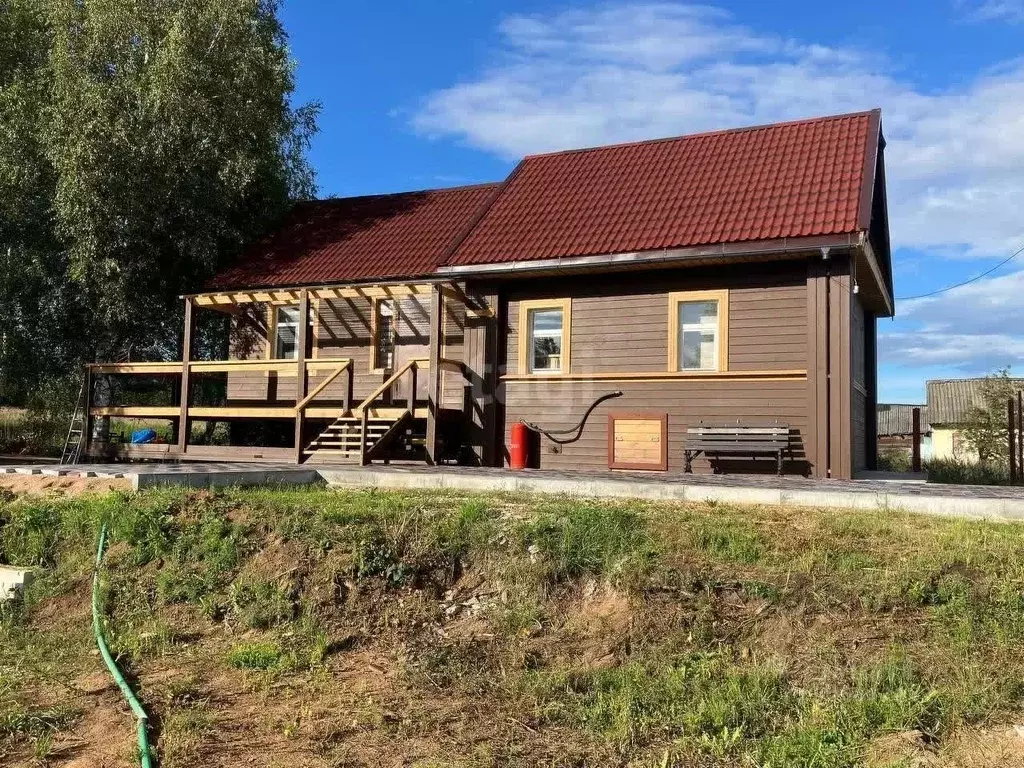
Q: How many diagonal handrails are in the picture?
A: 2